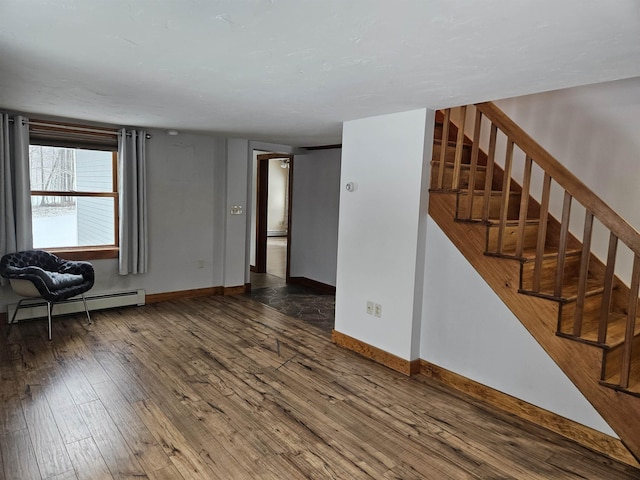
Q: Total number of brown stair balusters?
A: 11